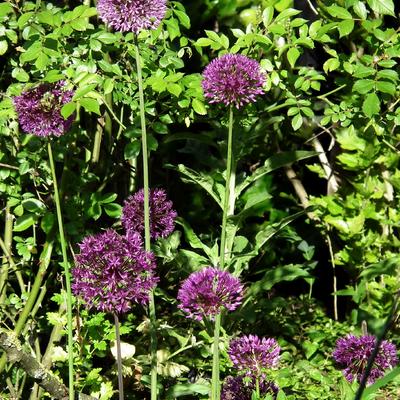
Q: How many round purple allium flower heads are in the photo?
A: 9